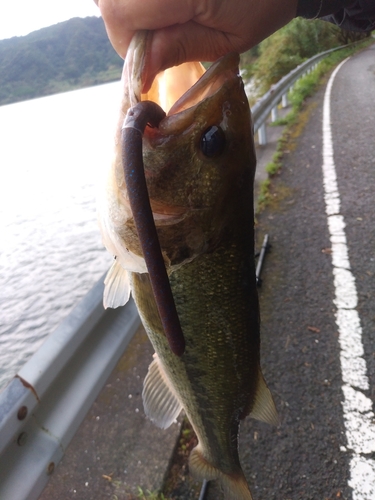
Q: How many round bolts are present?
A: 3